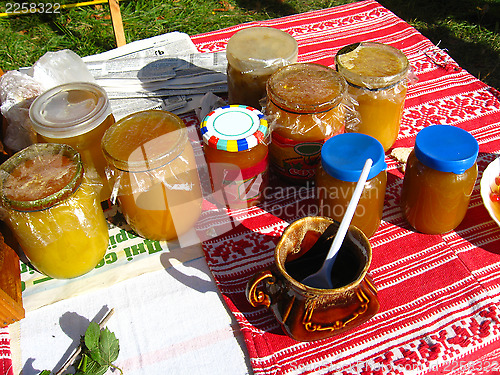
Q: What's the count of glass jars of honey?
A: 9